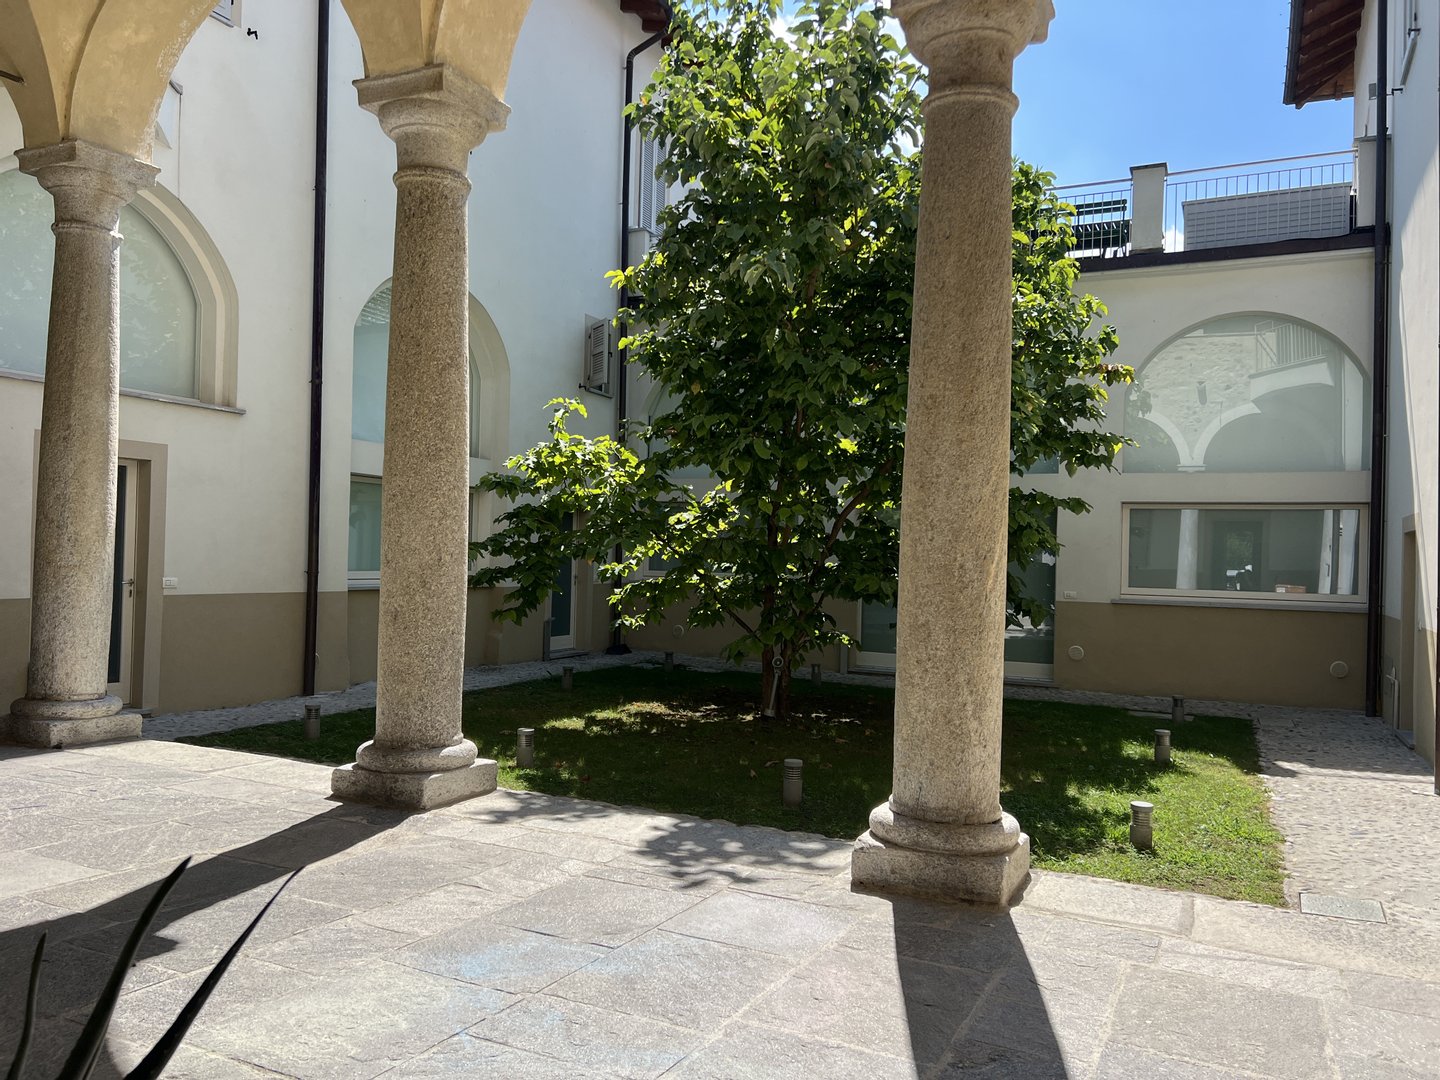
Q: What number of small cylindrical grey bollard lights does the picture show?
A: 9